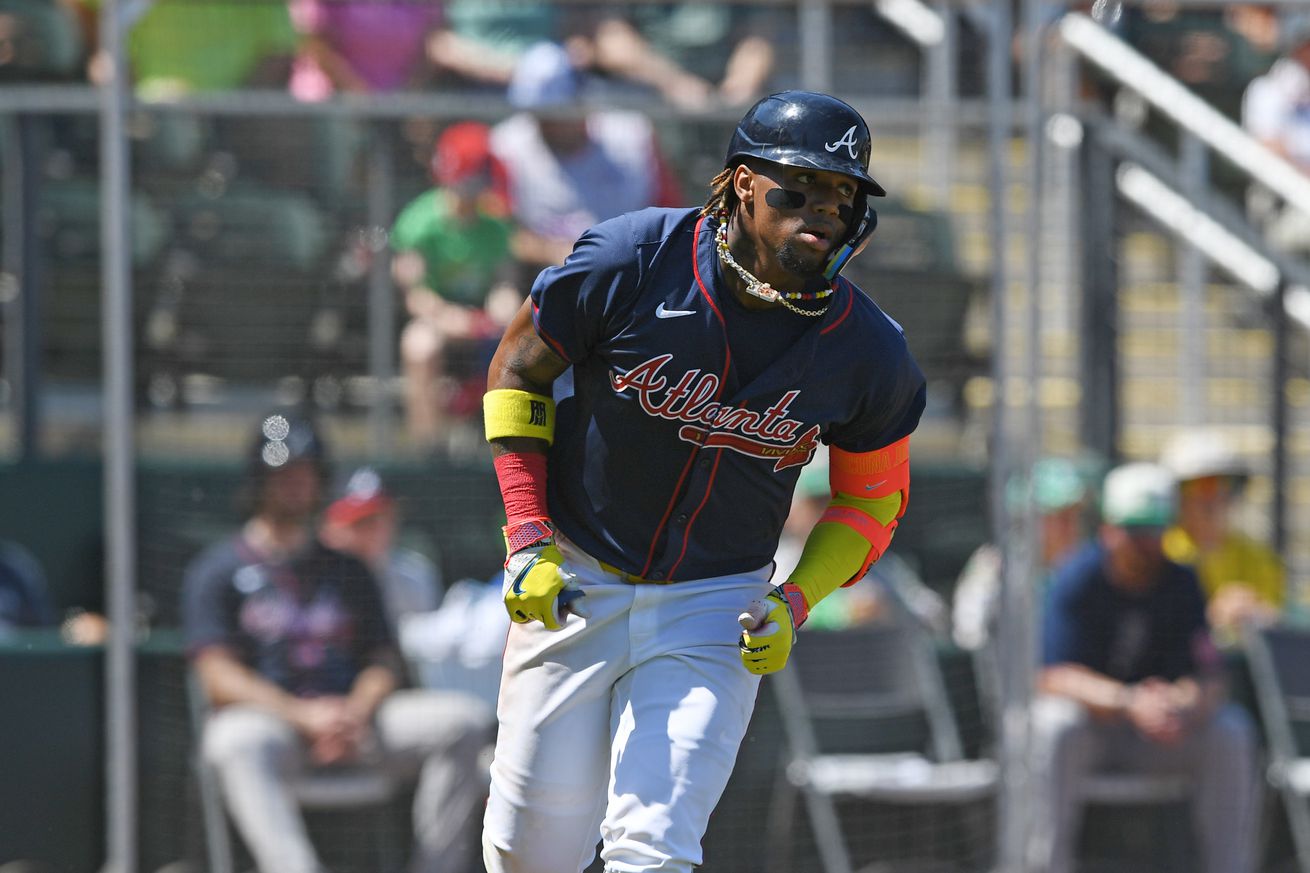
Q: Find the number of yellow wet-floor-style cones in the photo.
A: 0